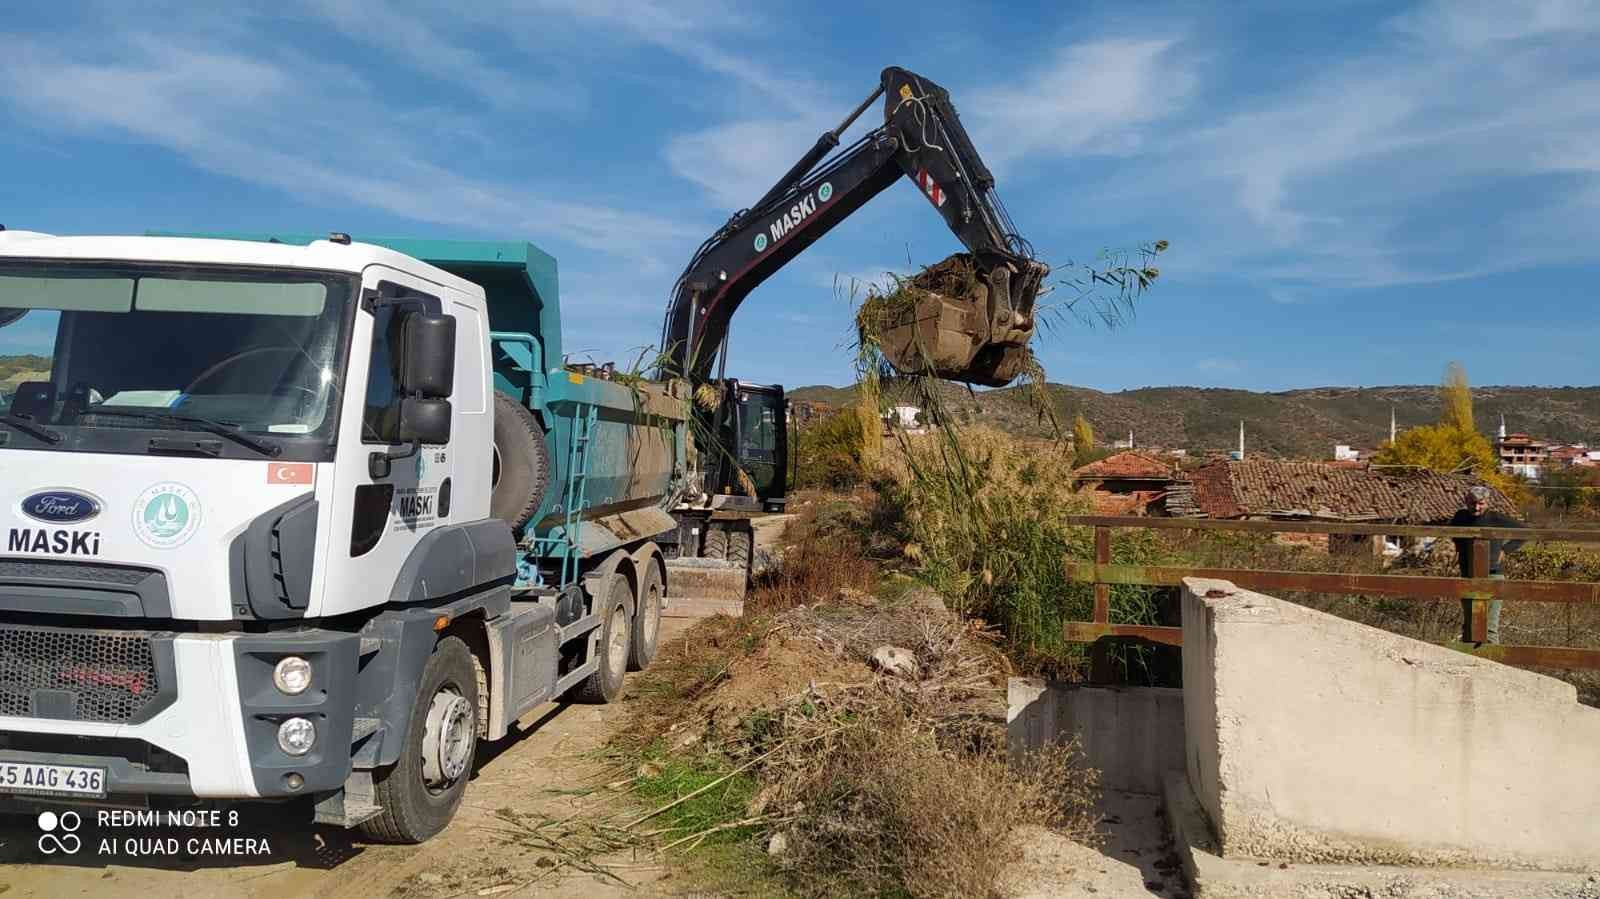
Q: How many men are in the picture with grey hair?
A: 1